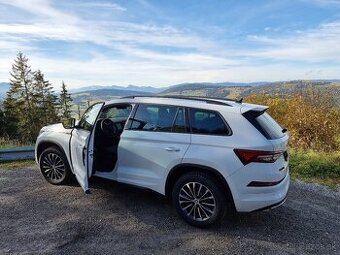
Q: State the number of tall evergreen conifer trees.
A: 3